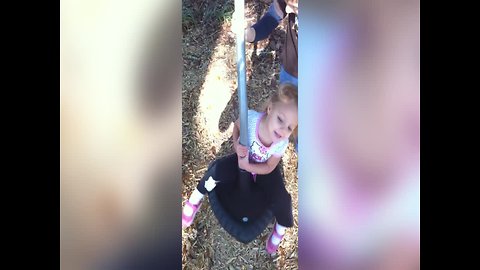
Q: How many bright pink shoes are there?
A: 2